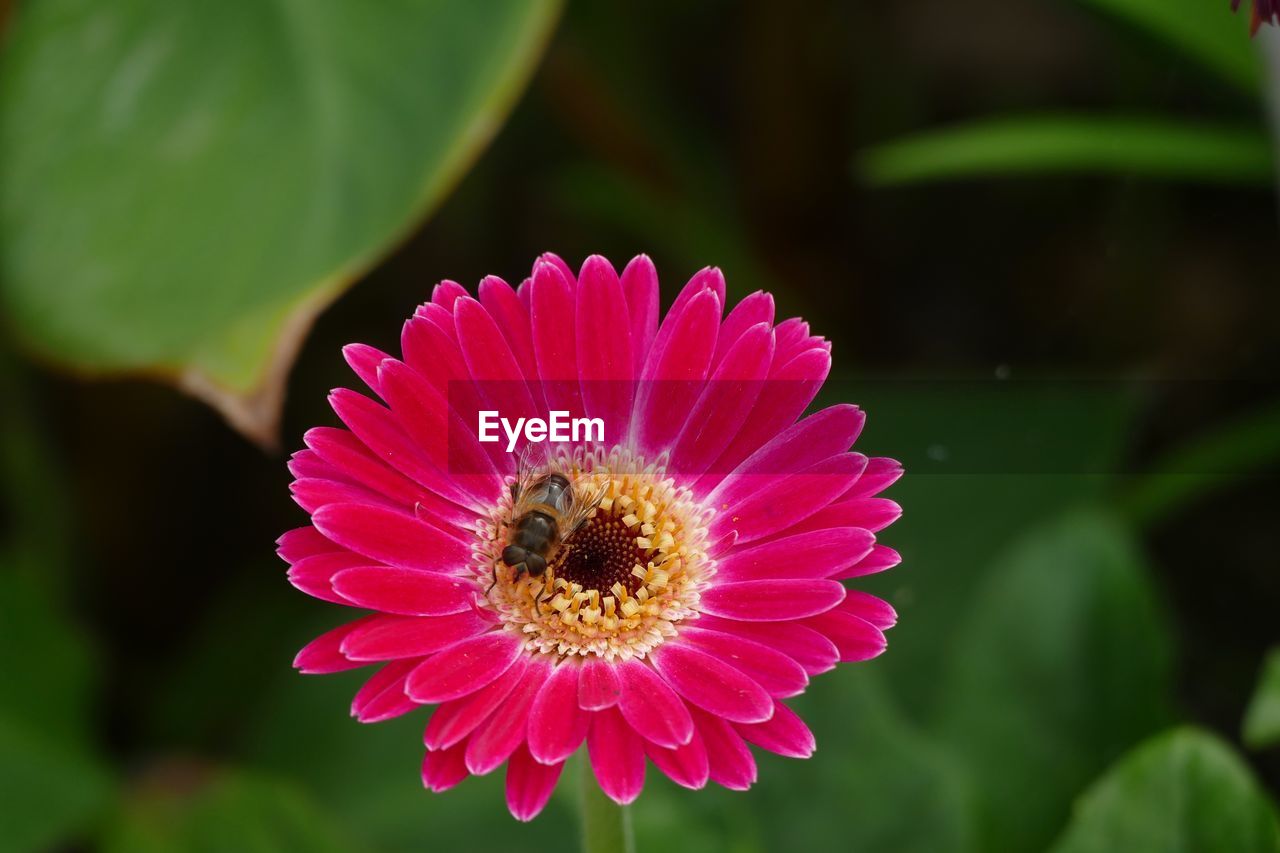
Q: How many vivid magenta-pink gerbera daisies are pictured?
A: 1